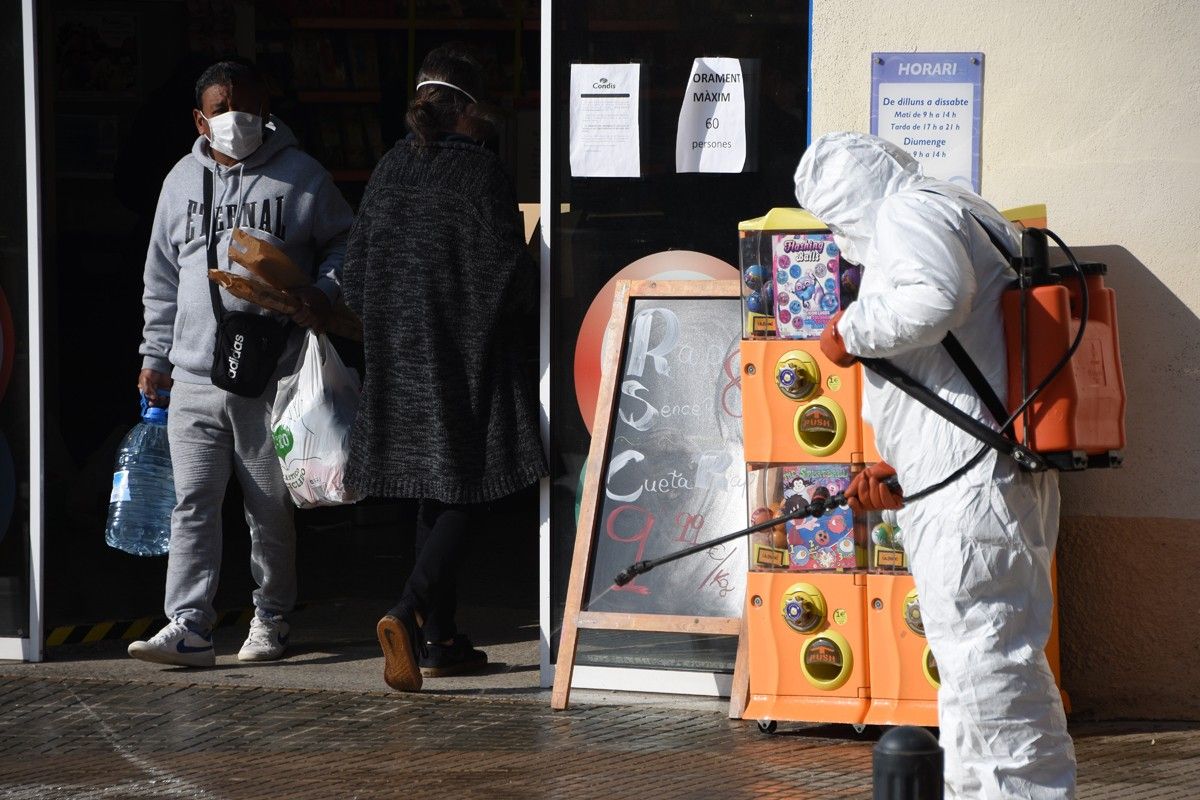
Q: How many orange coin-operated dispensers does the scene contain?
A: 4